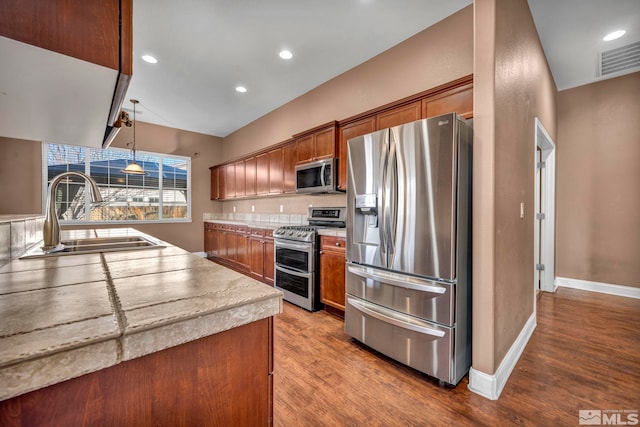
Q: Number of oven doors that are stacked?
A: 2